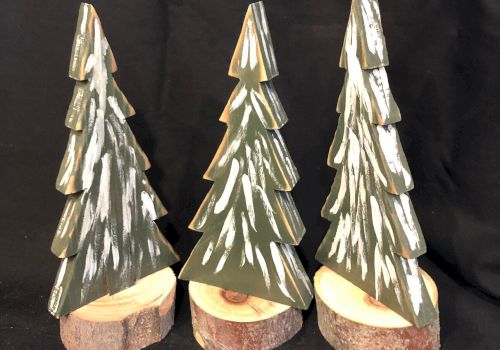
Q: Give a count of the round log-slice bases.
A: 3